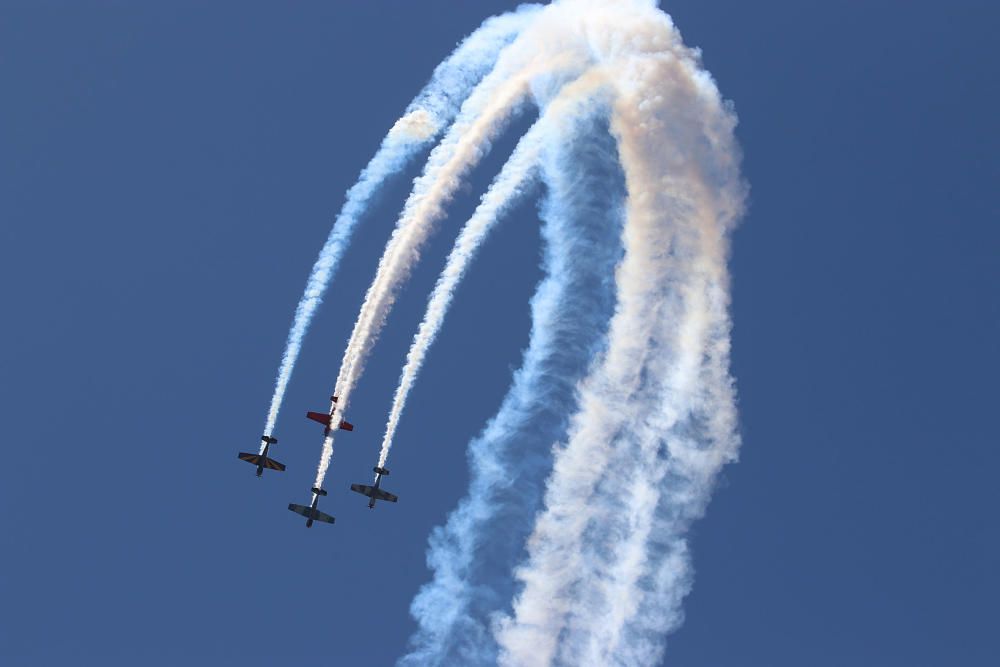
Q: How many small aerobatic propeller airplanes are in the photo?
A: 4